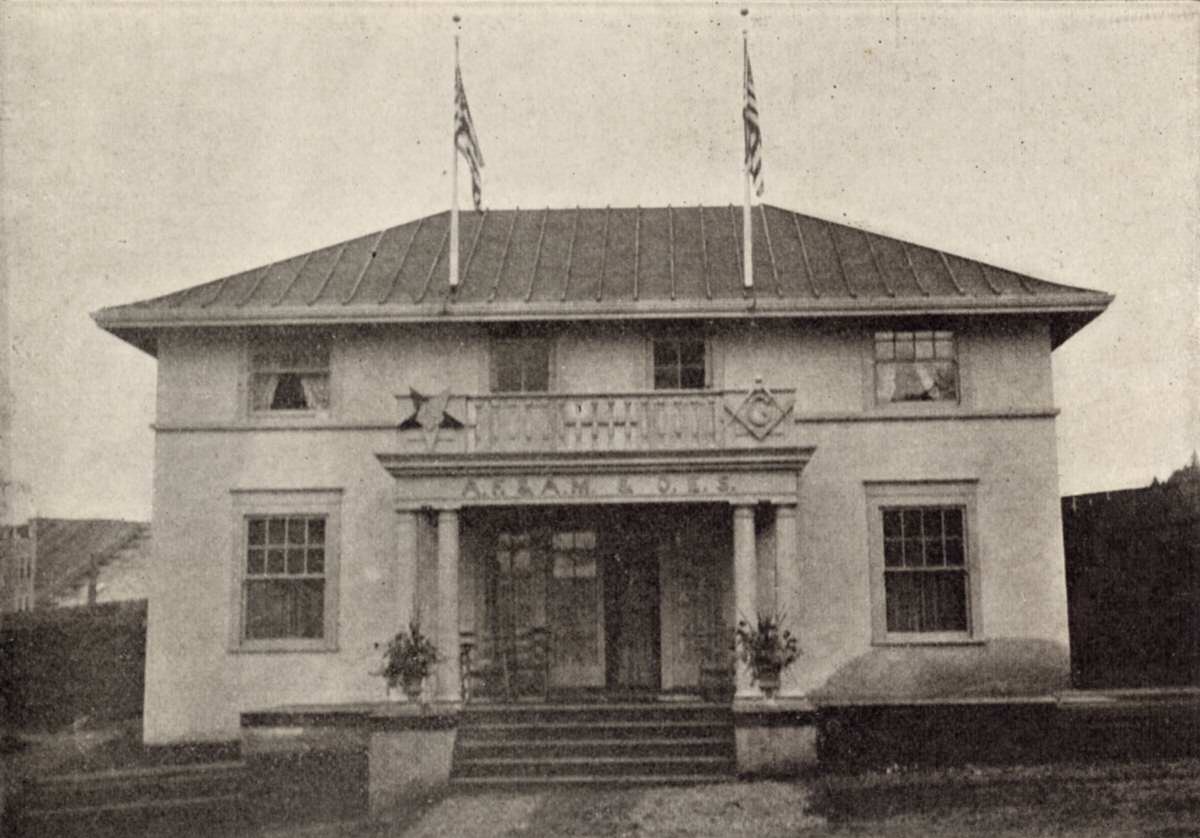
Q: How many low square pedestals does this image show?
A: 2